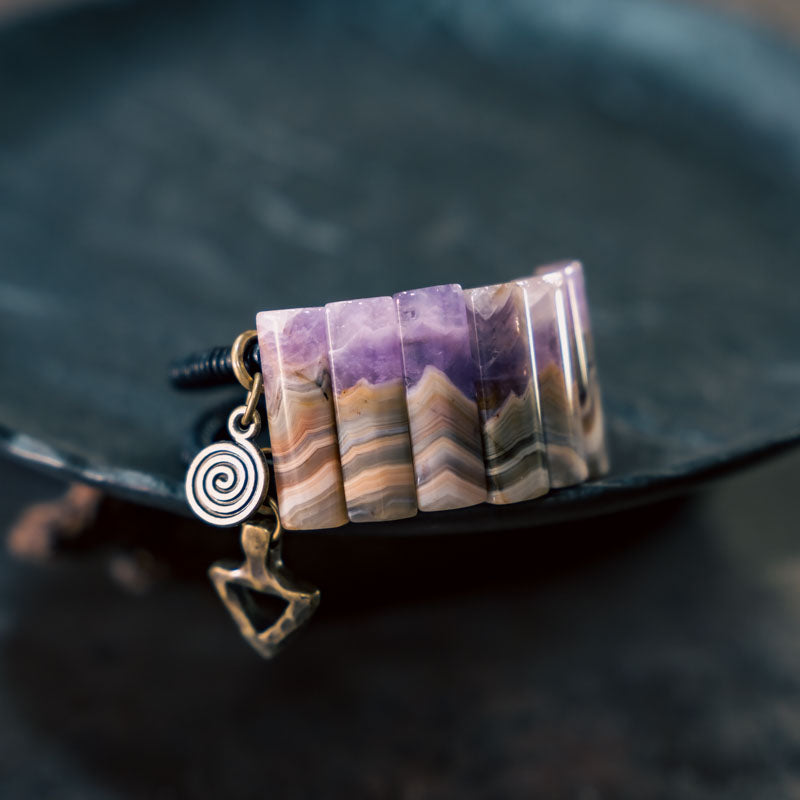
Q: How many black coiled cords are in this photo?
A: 2